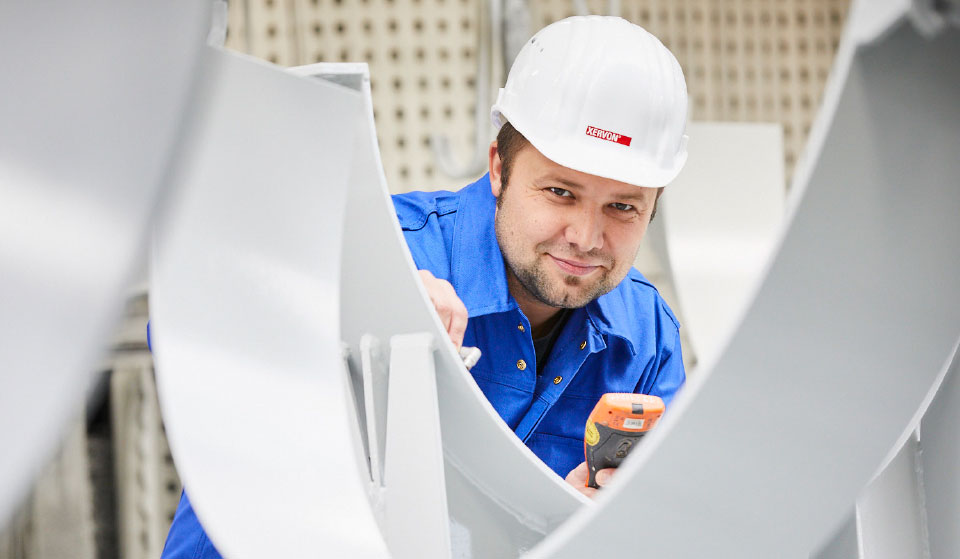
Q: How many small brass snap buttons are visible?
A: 4